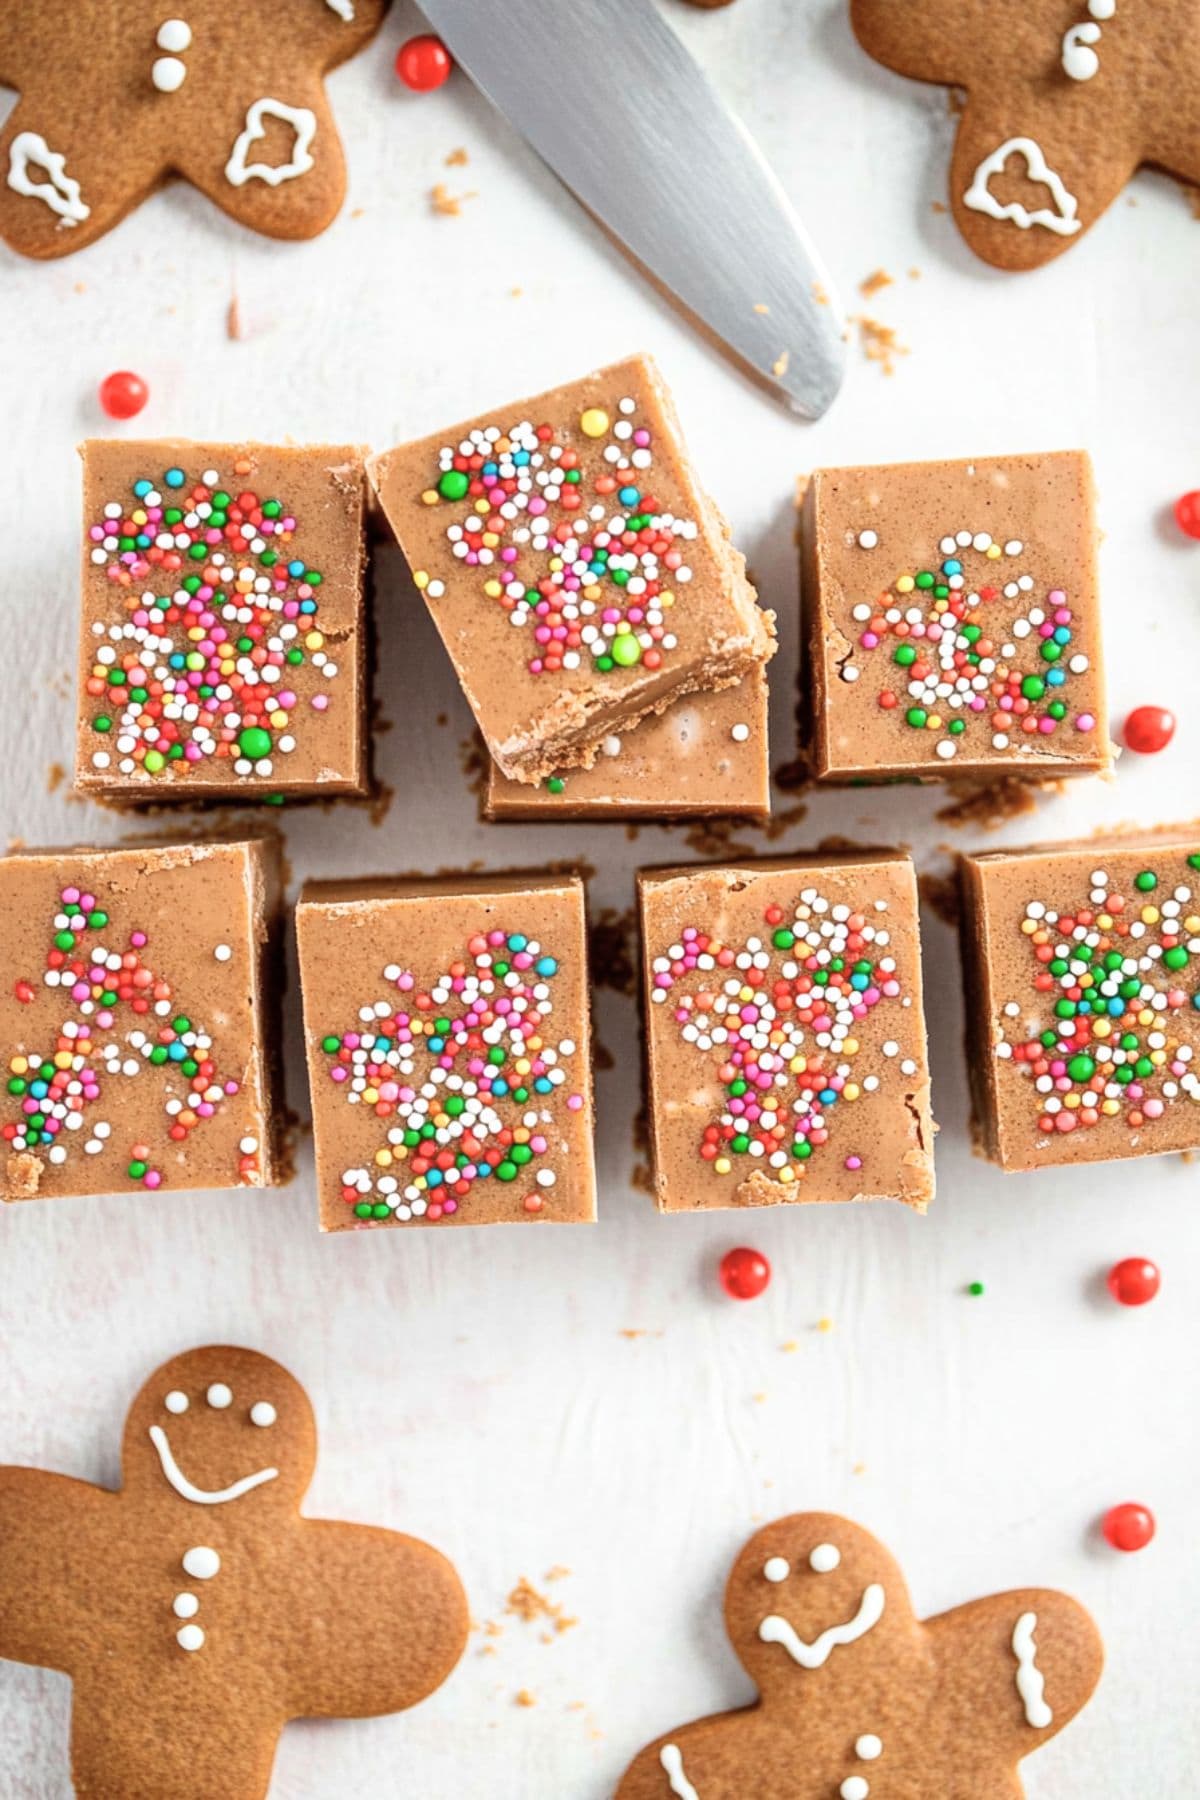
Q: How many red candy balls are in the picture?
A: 7